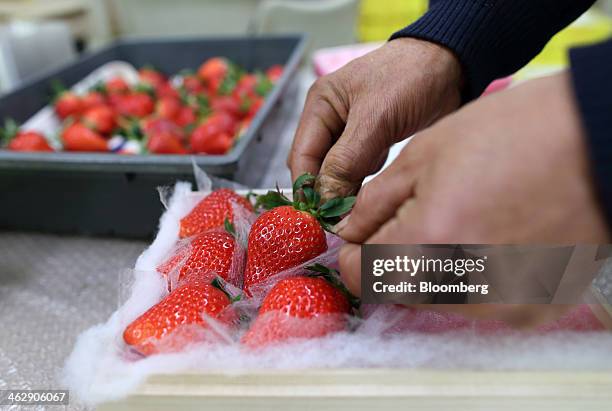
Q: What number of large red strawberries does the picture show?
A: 5